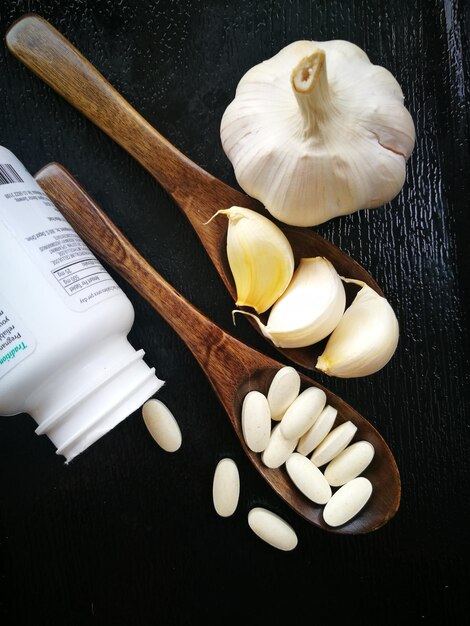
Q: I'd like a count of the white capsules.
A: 12